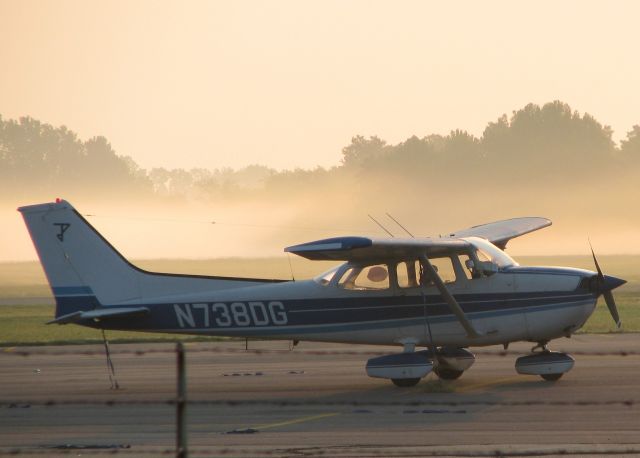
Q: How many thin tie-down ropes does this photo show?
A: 2